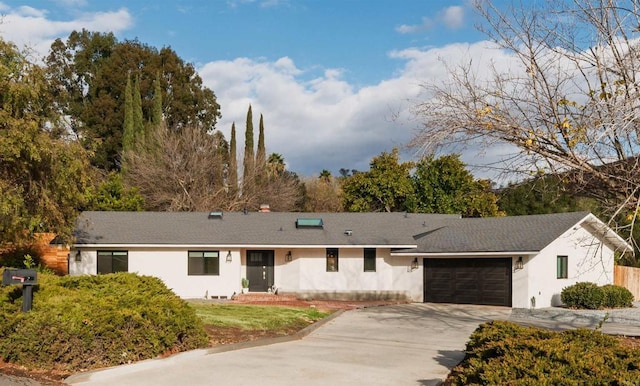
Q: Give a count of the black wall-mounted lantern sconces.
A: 5